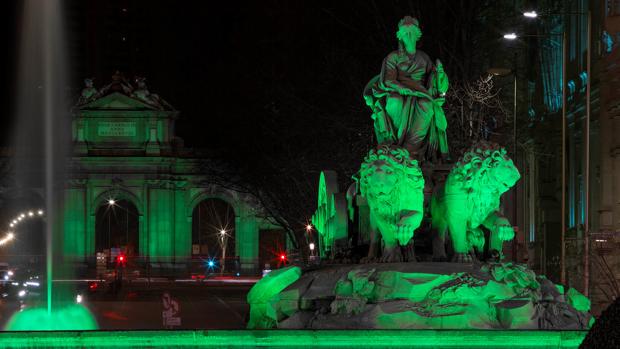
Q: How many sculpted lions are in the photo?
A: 2